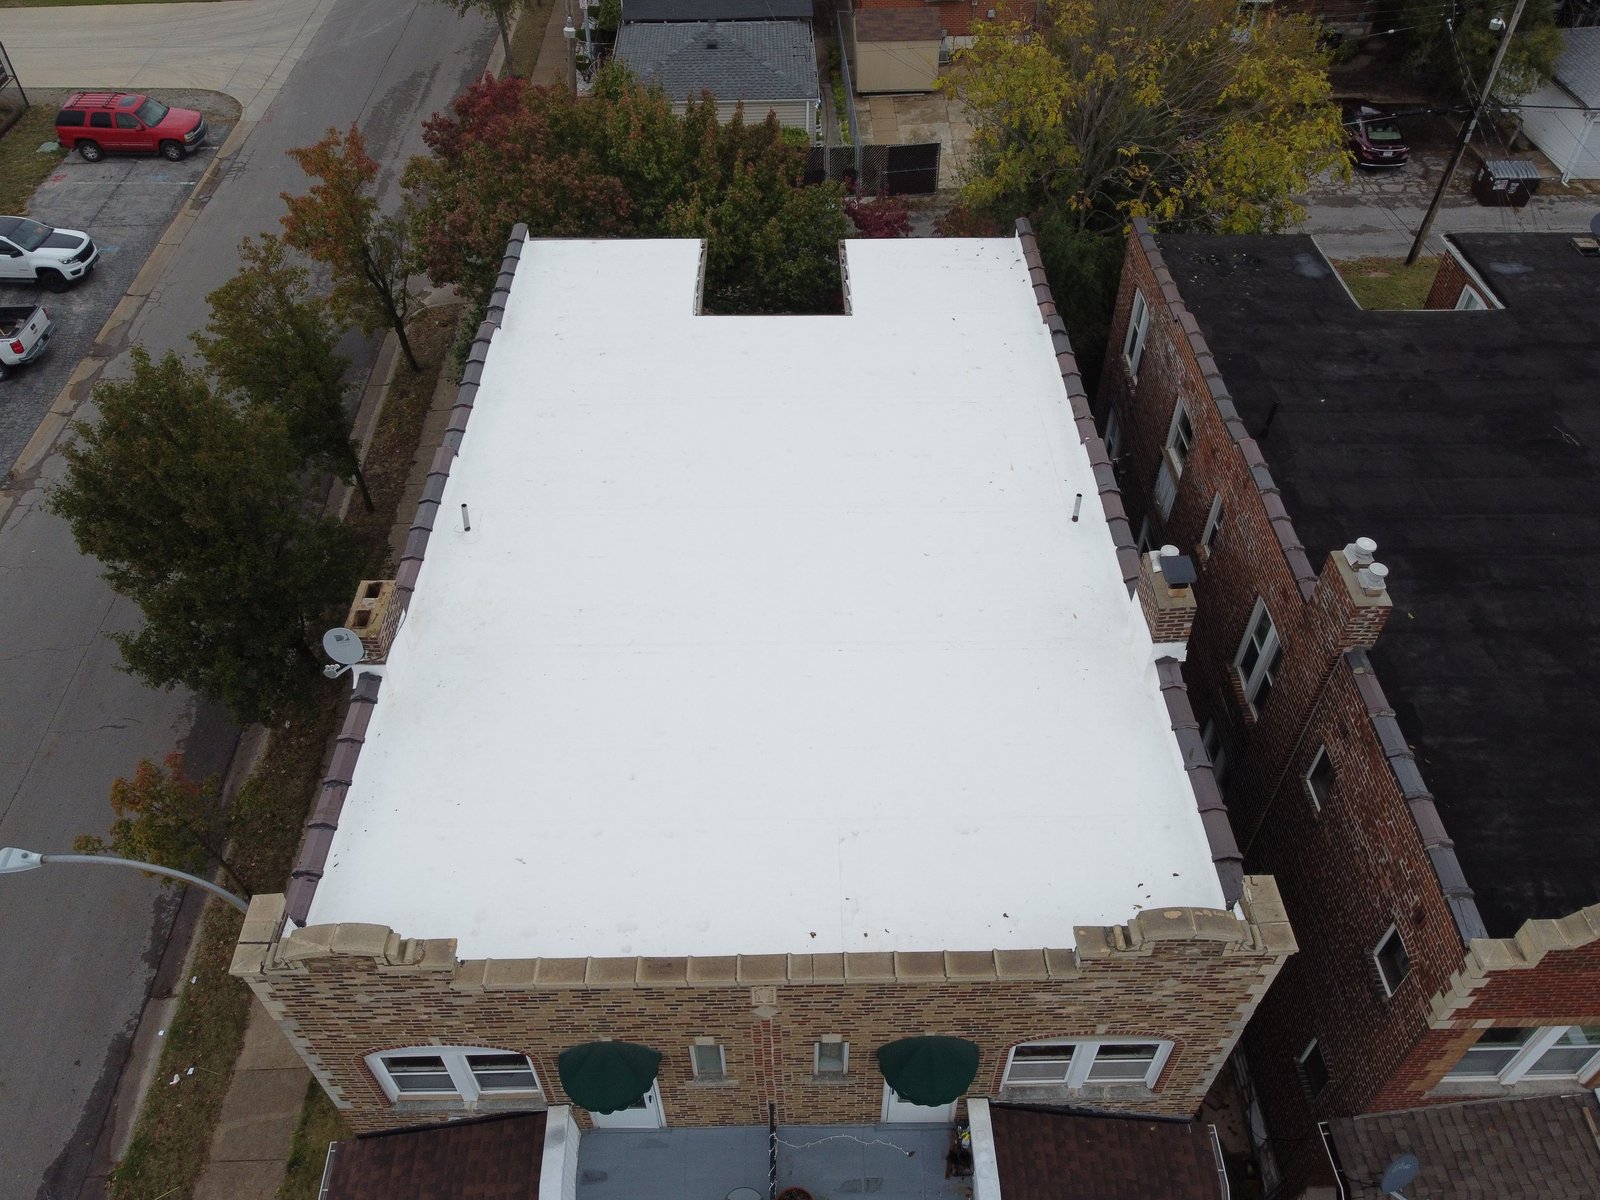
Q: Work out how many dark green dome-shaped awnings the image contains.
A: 2